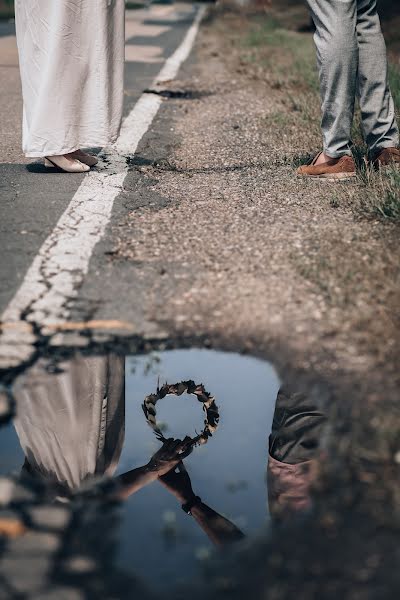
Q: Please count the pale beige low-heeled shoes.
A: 2